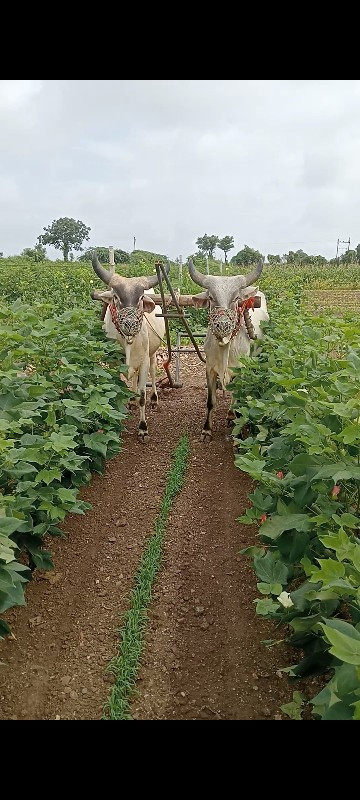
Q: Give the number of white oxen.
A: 2